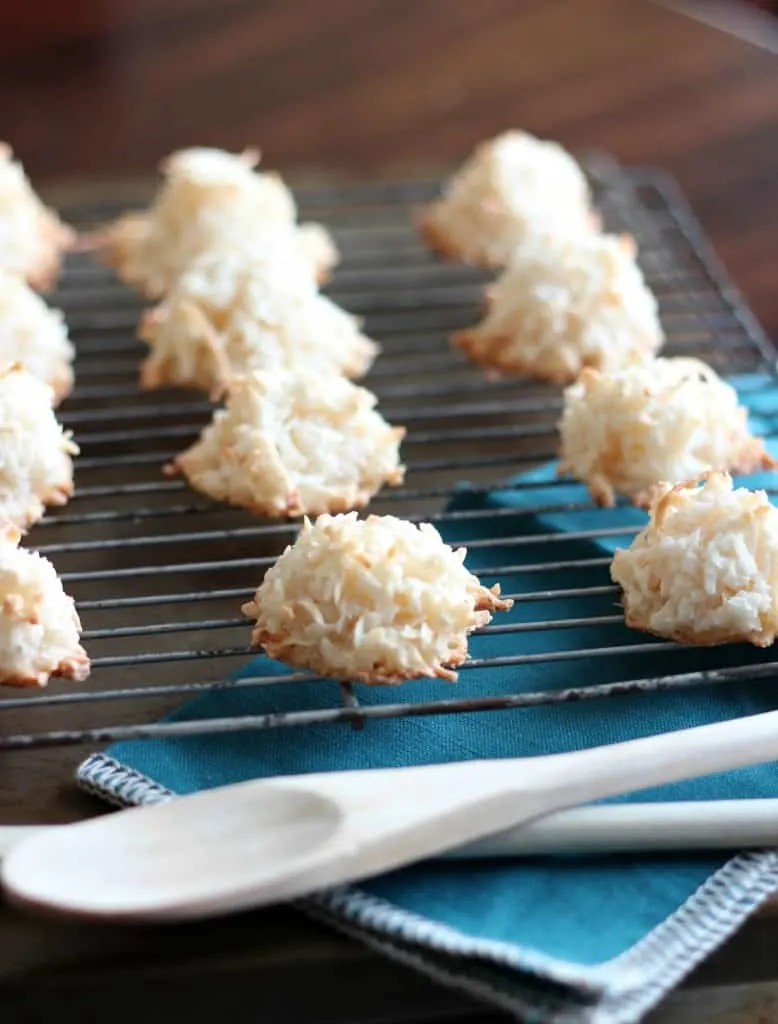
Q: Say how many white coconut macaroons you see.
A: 12